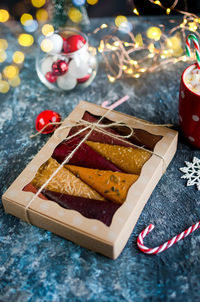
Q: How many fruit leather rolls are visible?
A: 8